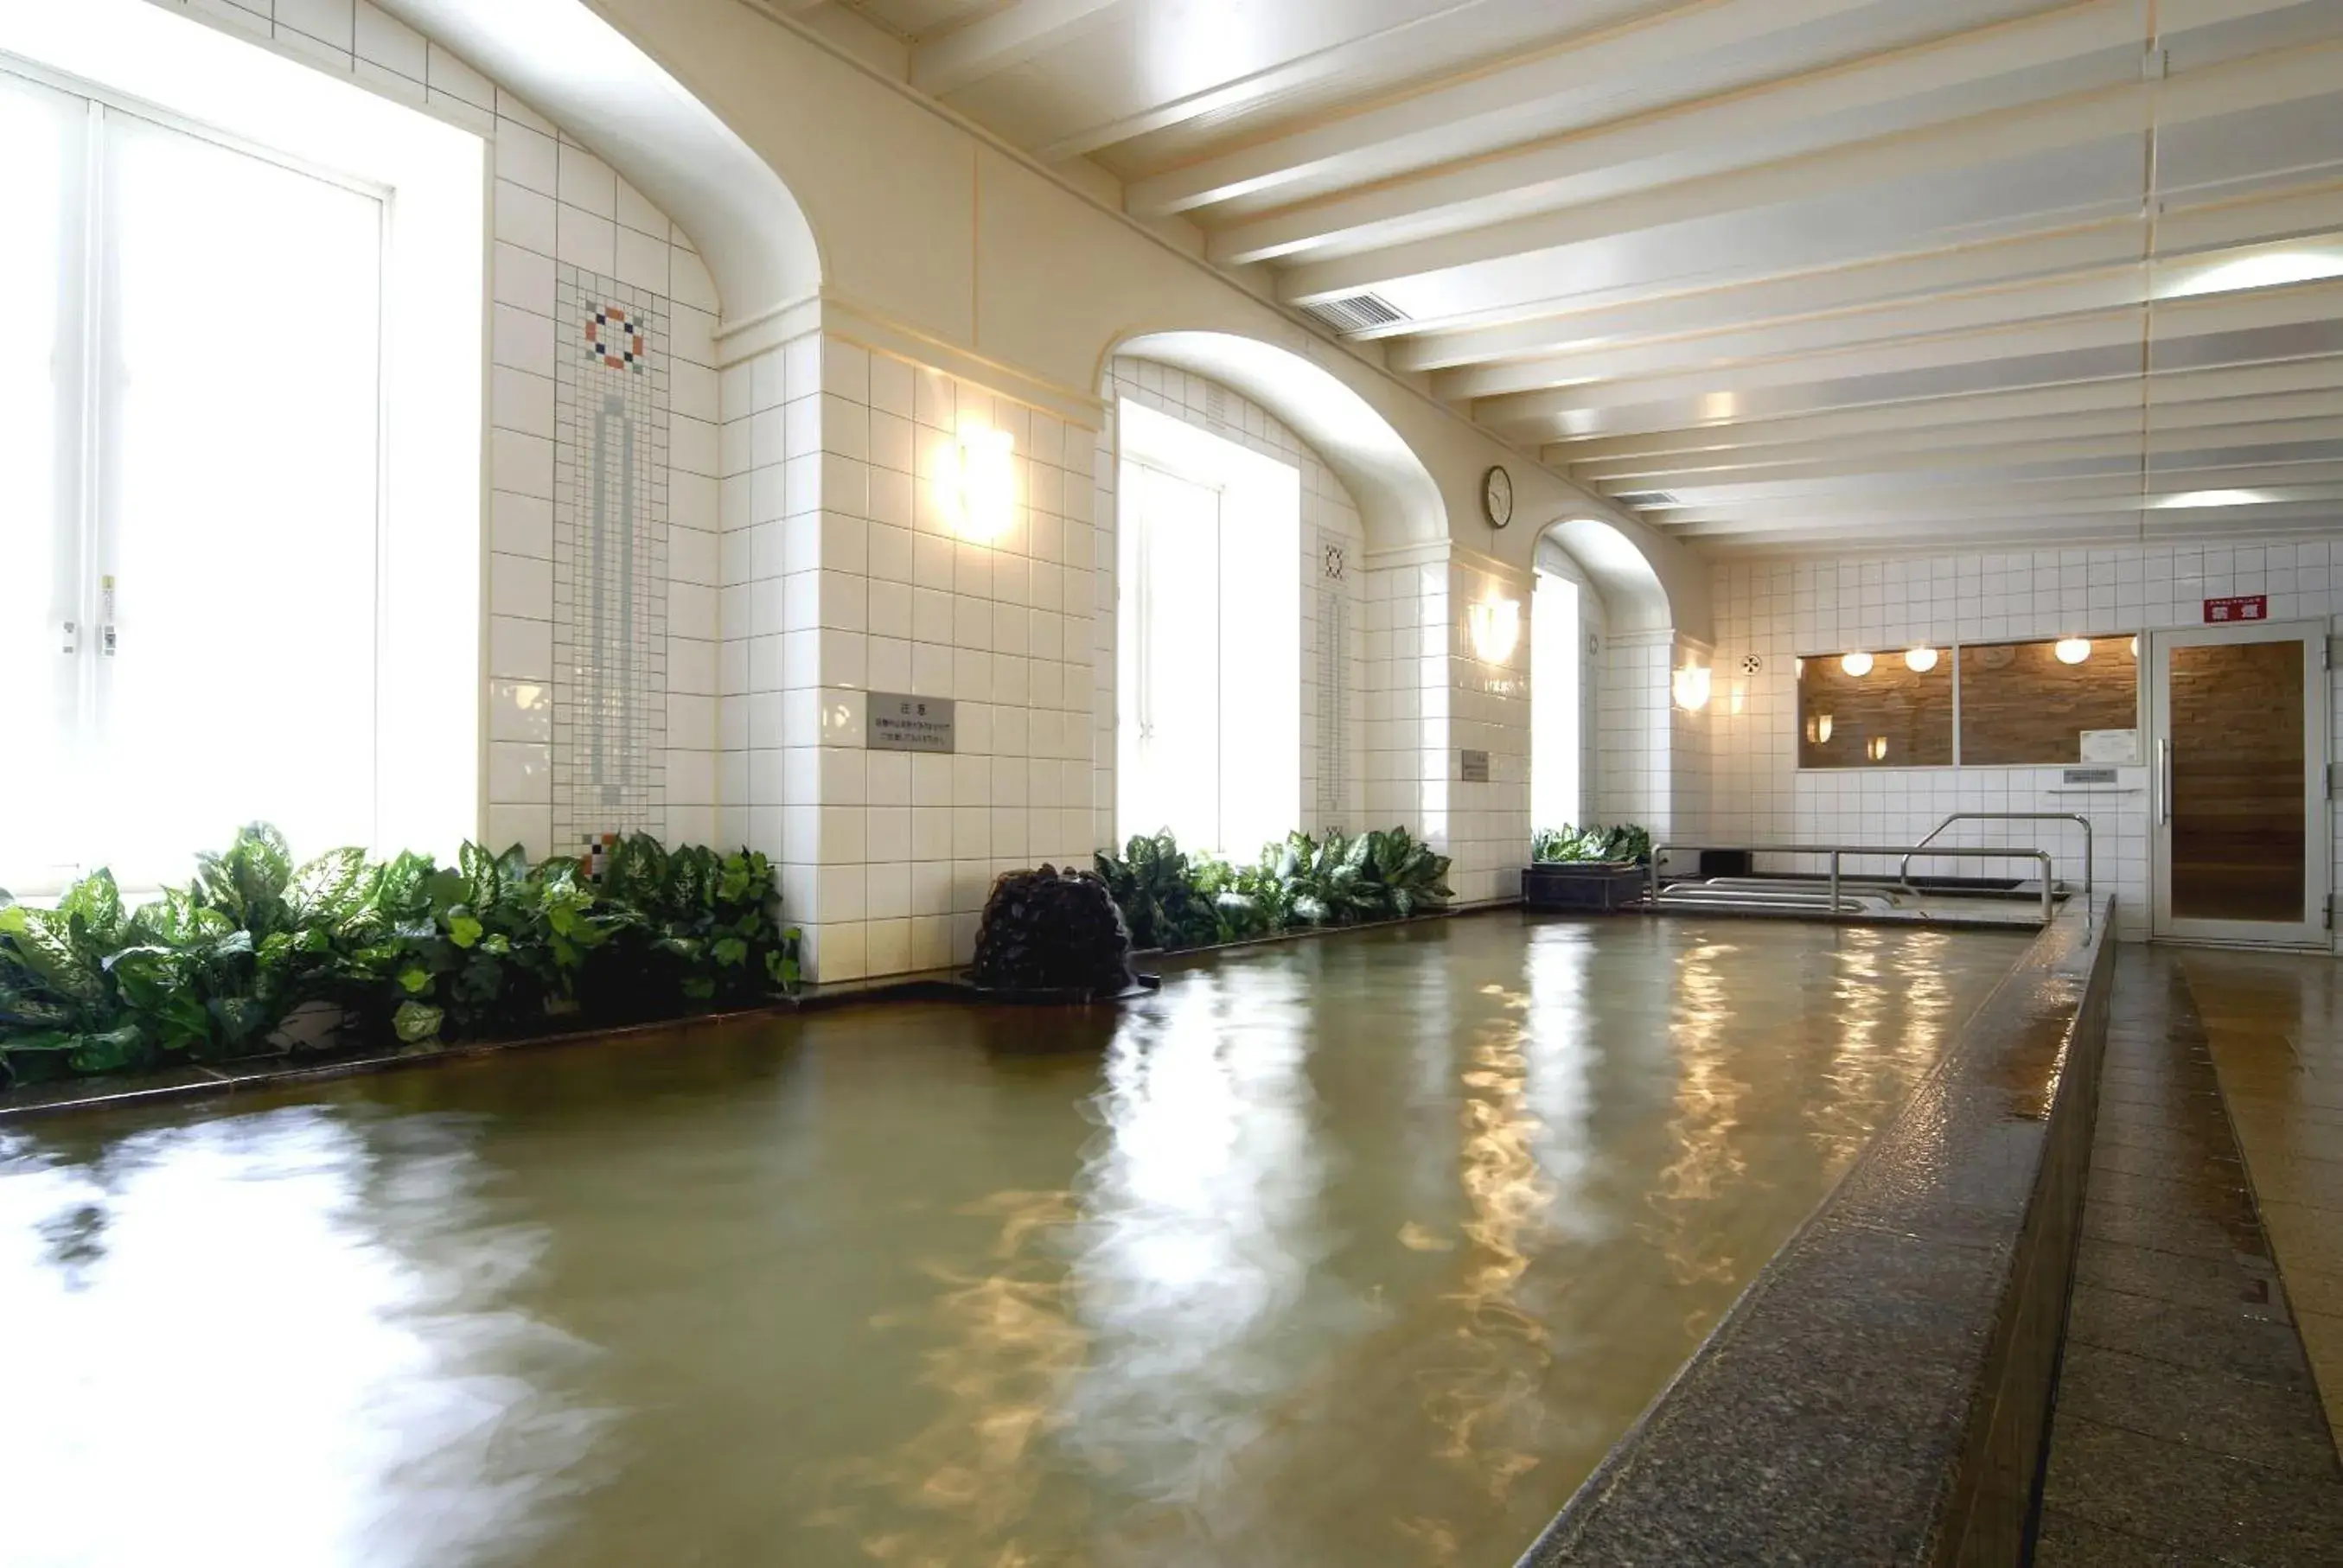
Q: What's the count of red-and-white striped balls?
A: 0